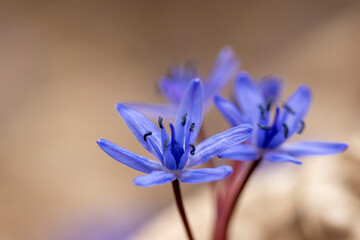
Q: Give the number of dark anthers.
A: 12